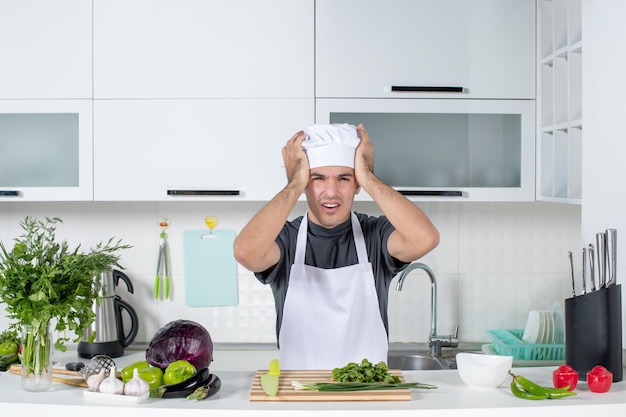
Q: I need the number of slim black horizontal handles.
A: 4